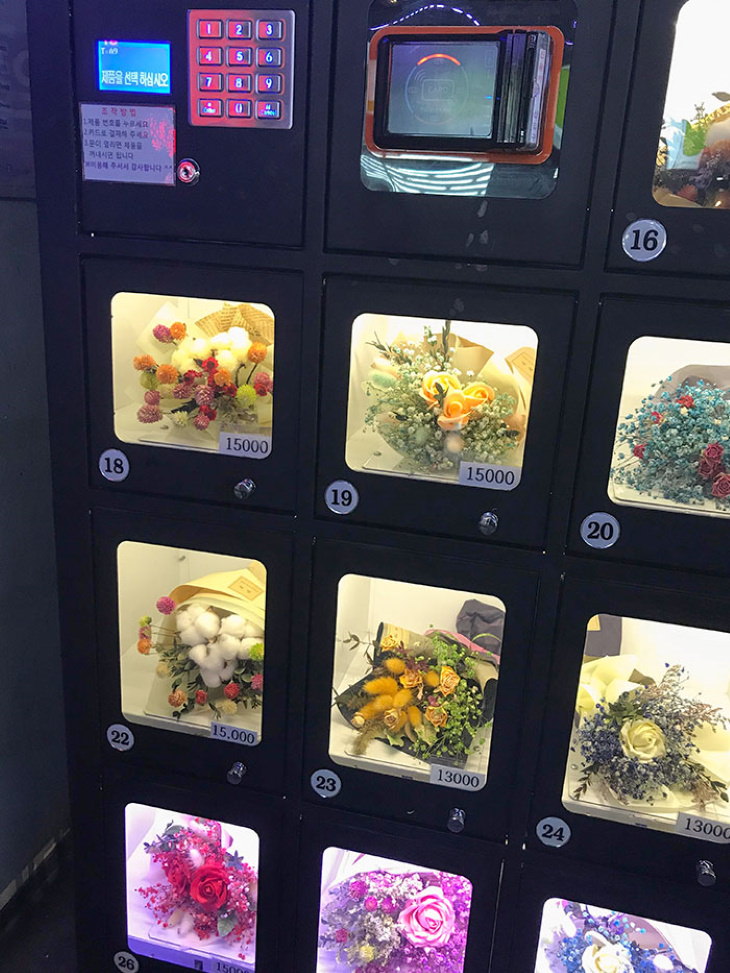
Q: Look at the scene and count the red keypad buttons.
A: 12